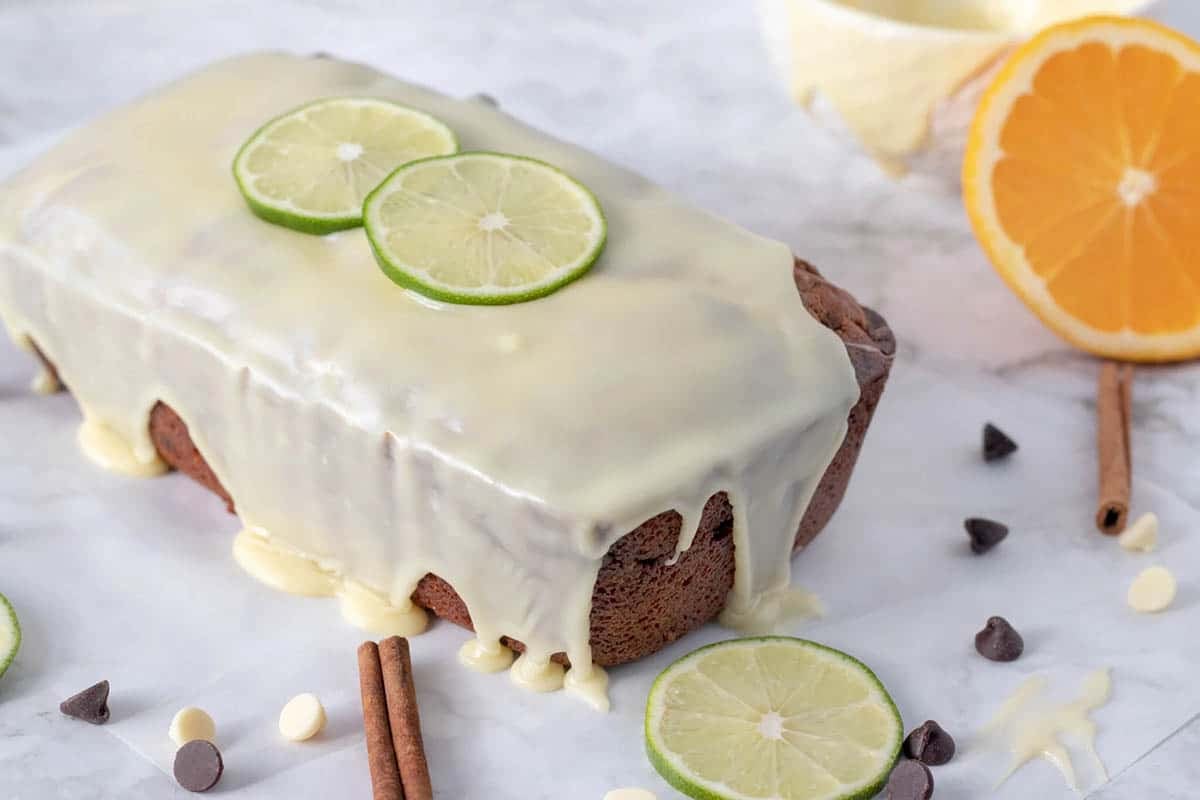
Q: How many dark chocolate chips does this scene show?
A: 7